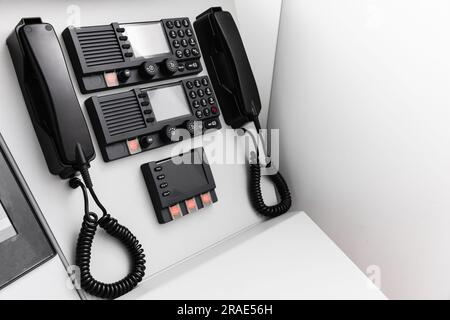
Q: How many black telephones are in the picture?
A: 2